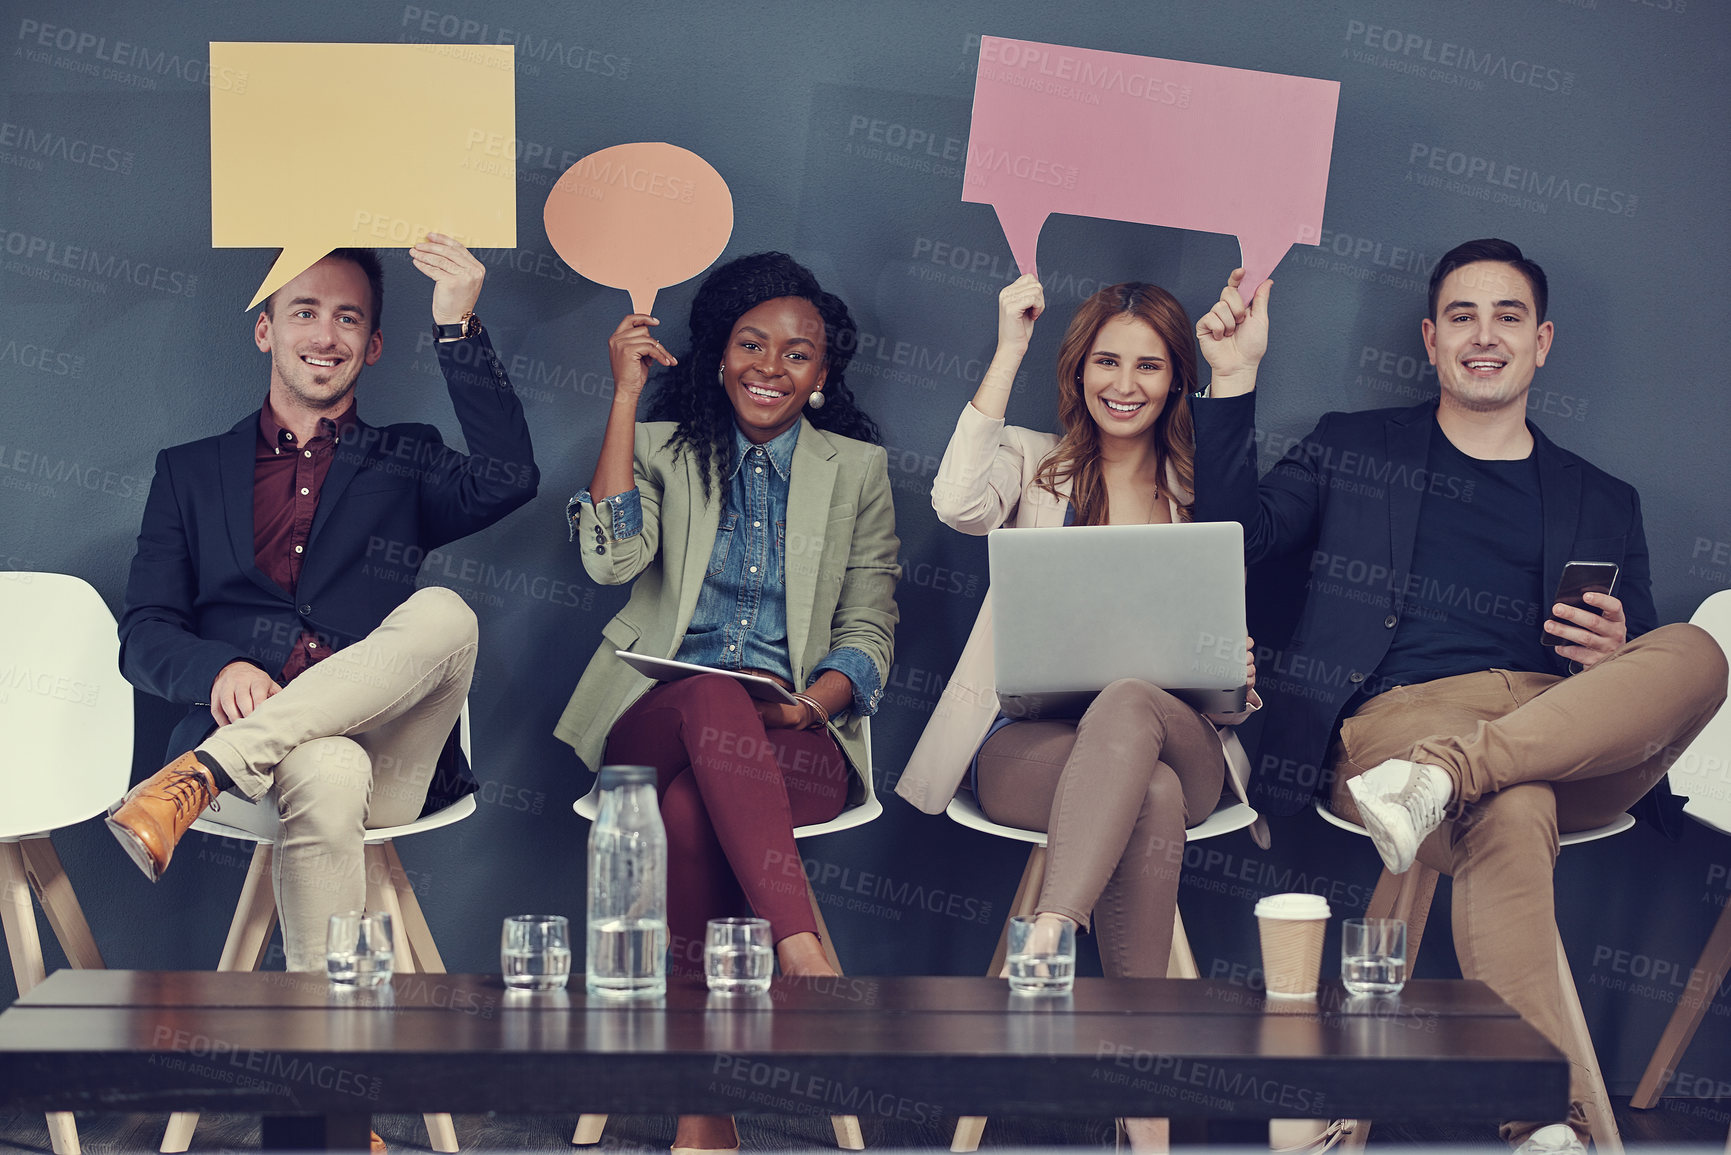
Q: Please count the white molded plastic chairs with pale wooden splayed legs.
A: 6